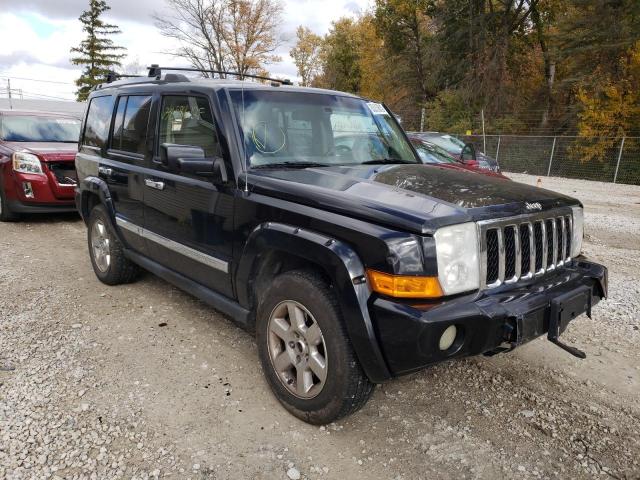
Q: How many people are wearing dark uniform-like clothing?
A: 0